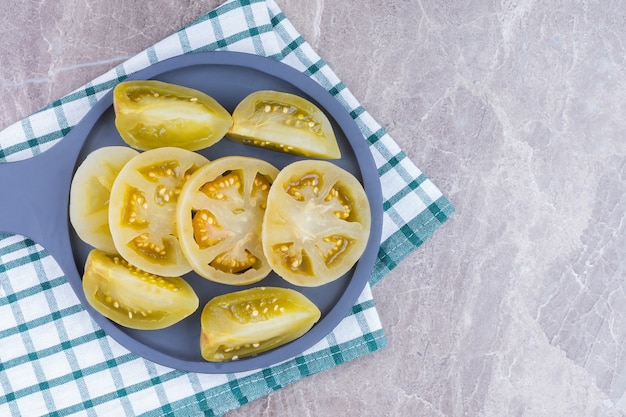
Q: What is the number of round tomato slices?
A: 4